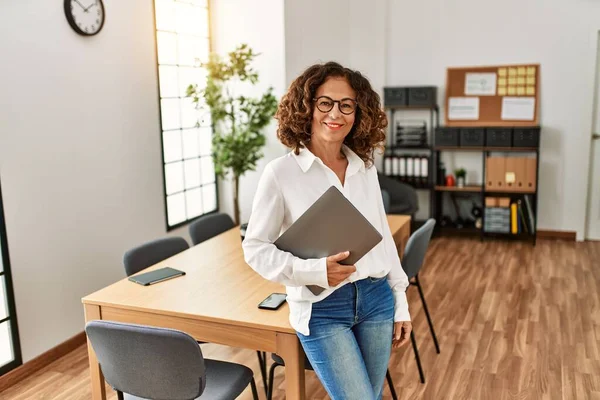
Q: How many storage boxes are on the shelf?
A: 6